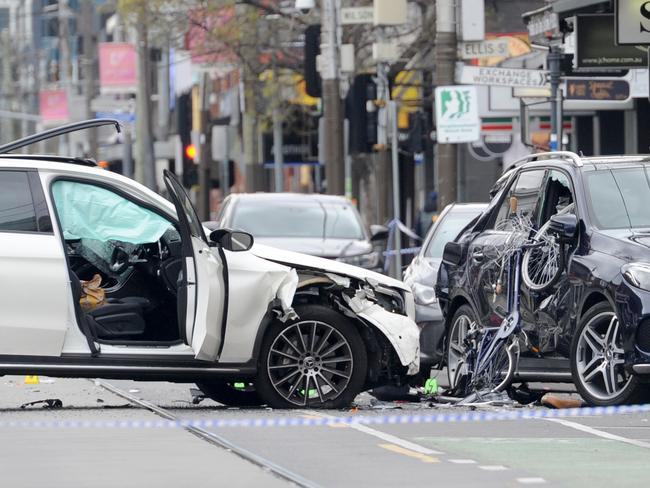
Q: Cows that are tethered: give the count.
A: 0